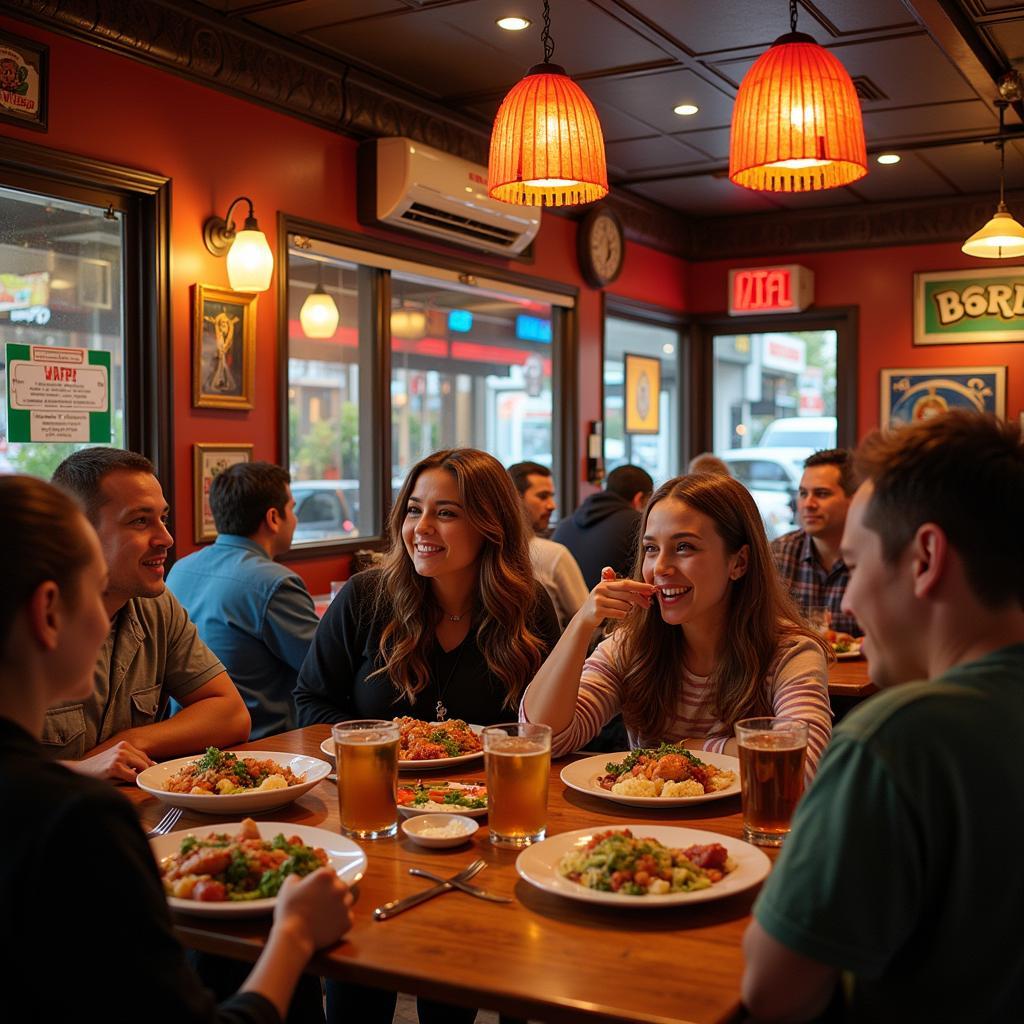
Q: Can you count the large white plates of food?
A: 5